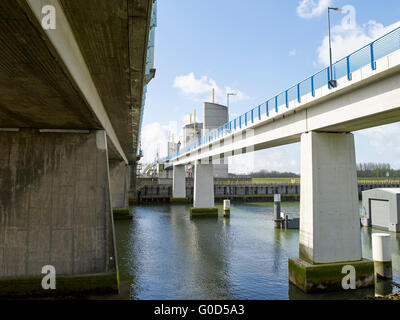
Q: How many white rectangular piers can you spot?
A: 3